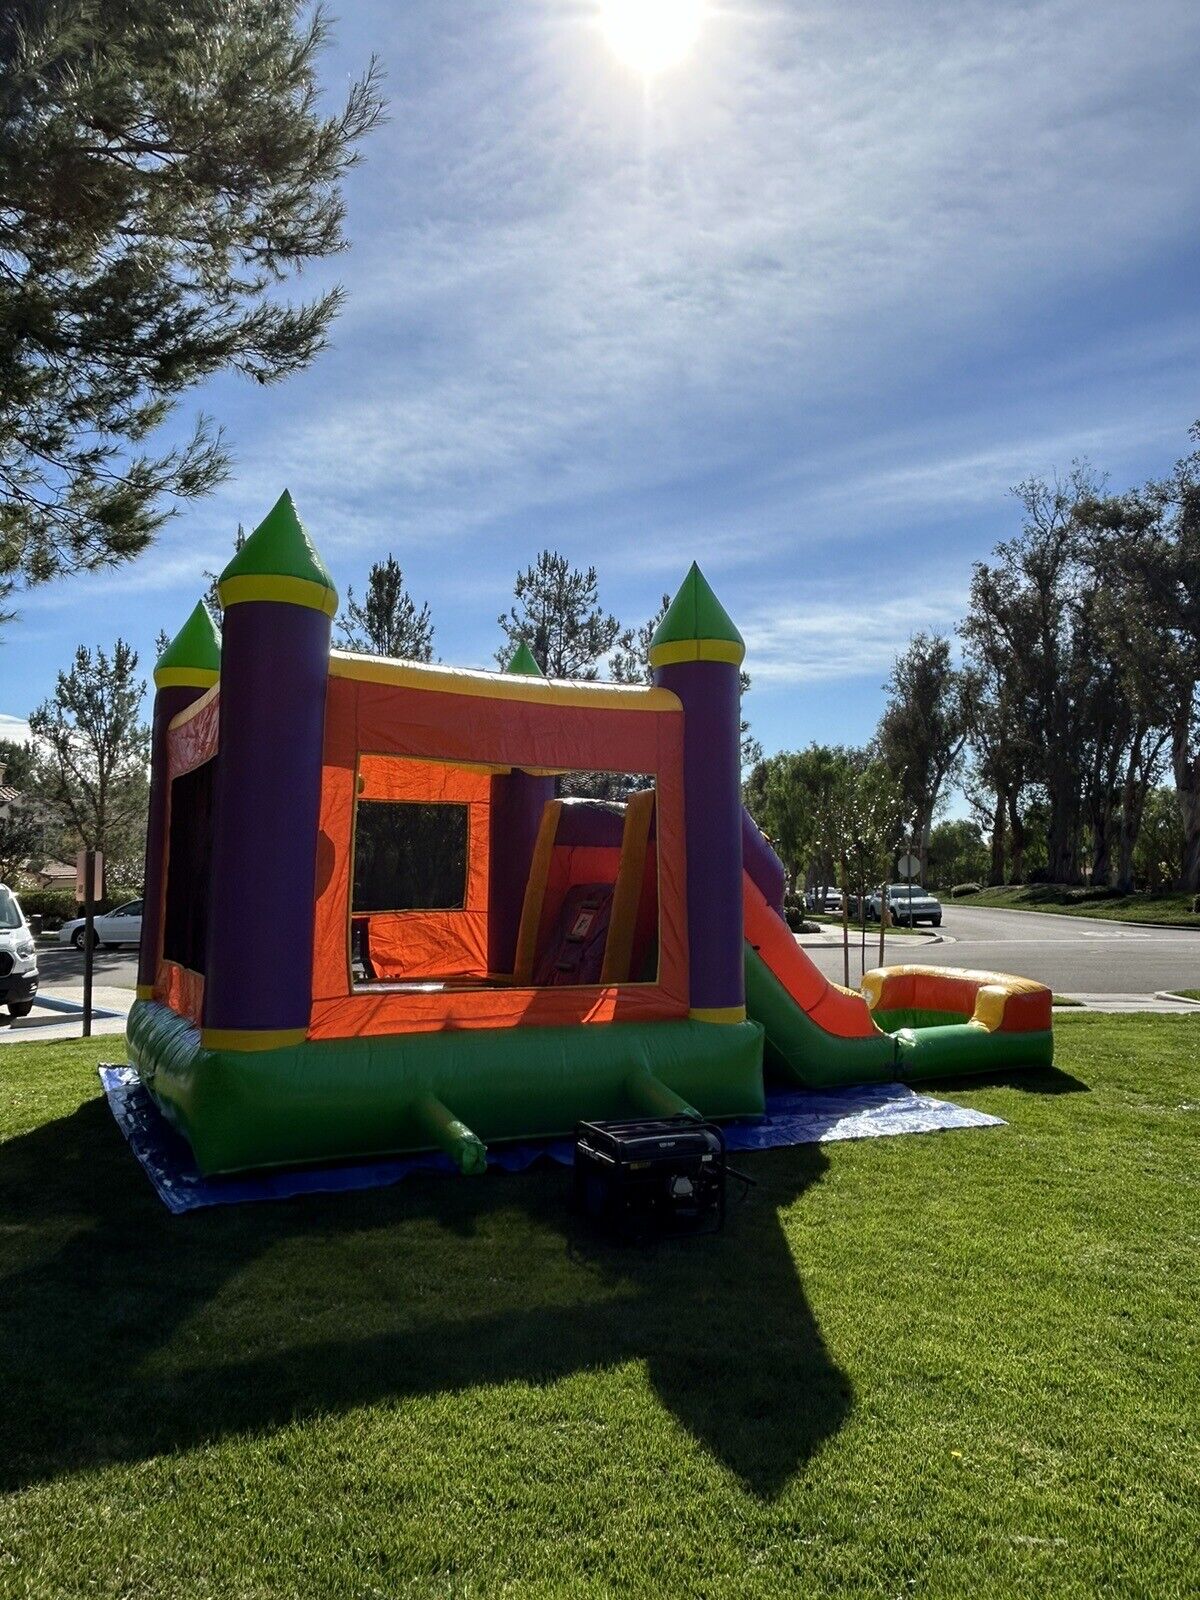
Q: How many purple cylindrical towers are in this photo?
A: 4